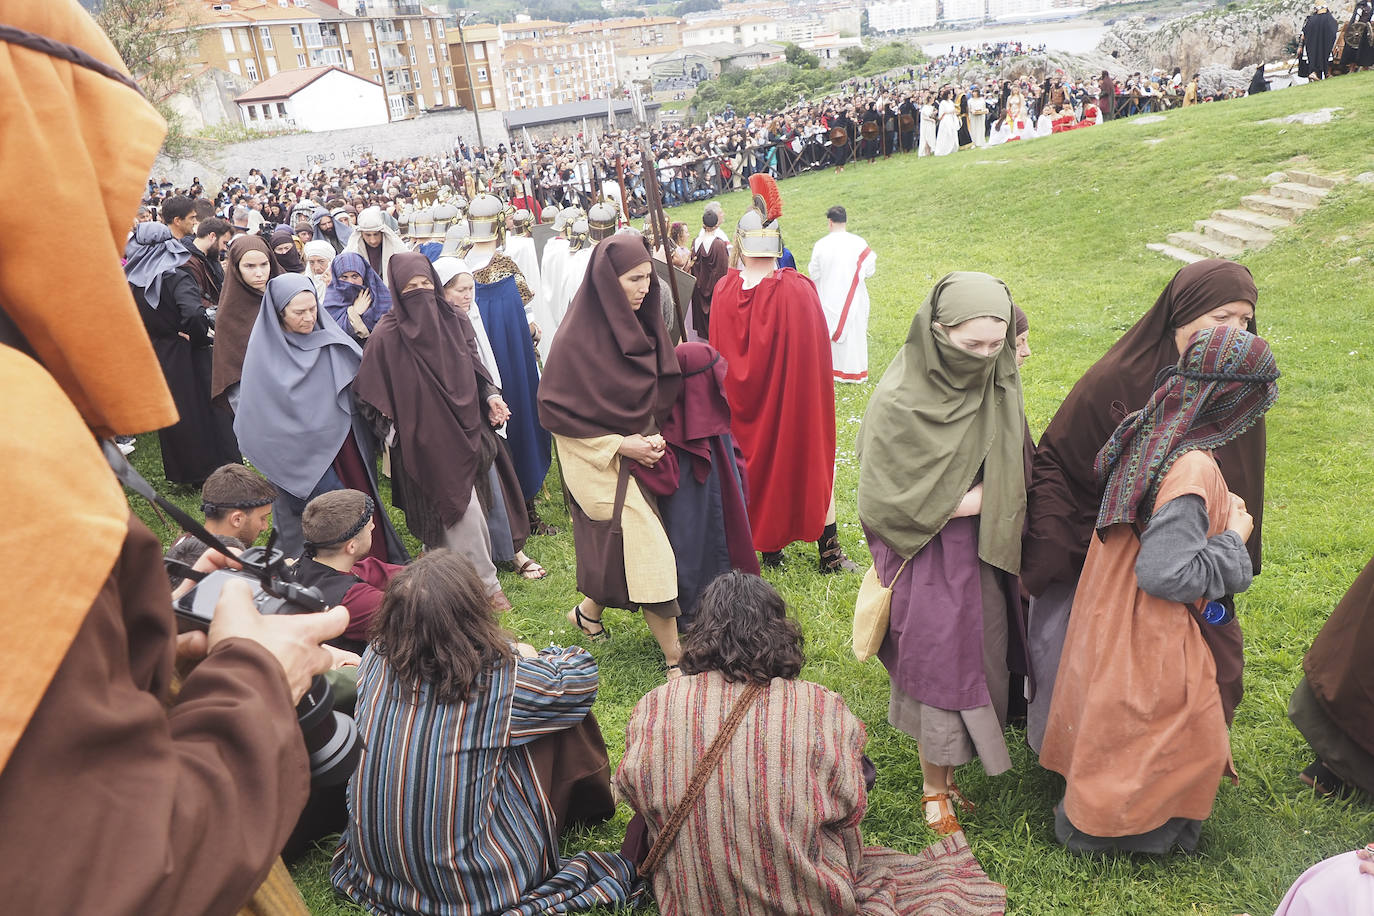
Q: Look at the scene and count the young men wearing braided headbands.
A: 2